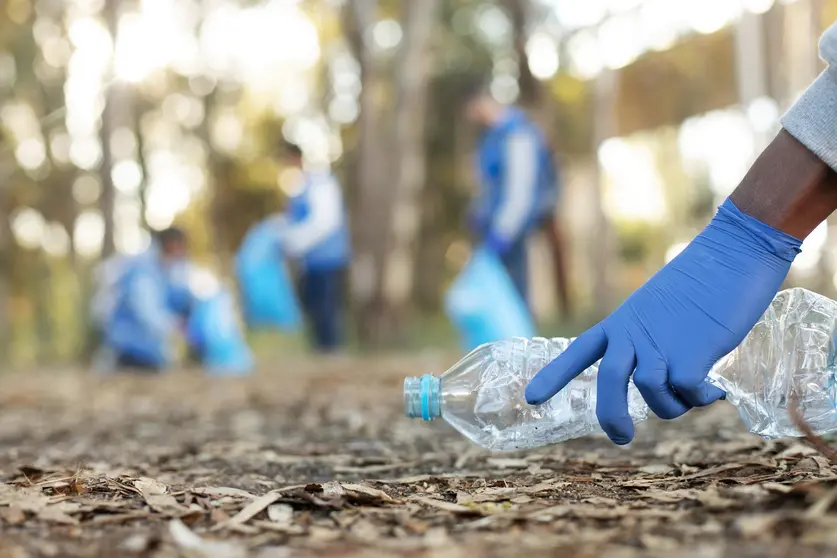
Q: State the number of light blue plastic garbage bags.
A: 3